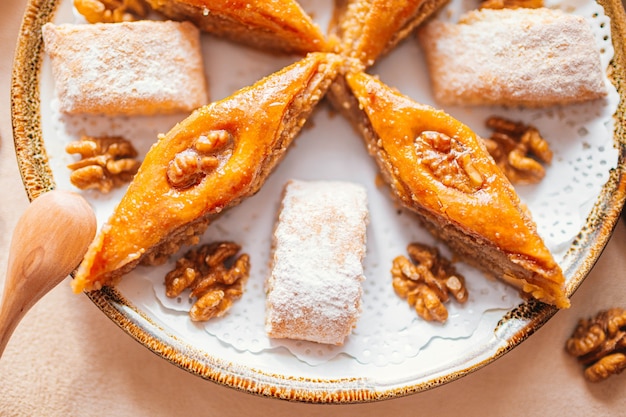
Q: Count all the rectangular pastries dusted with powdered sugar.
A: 3